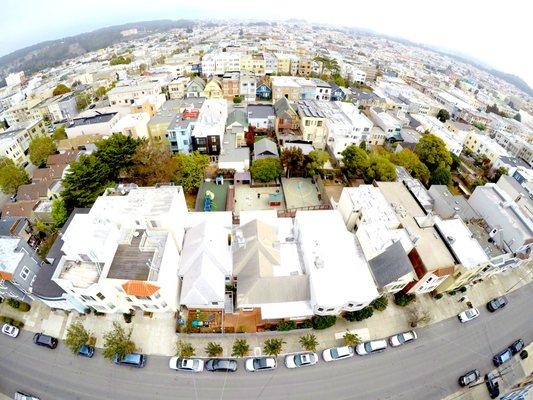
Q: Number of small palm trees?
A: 6